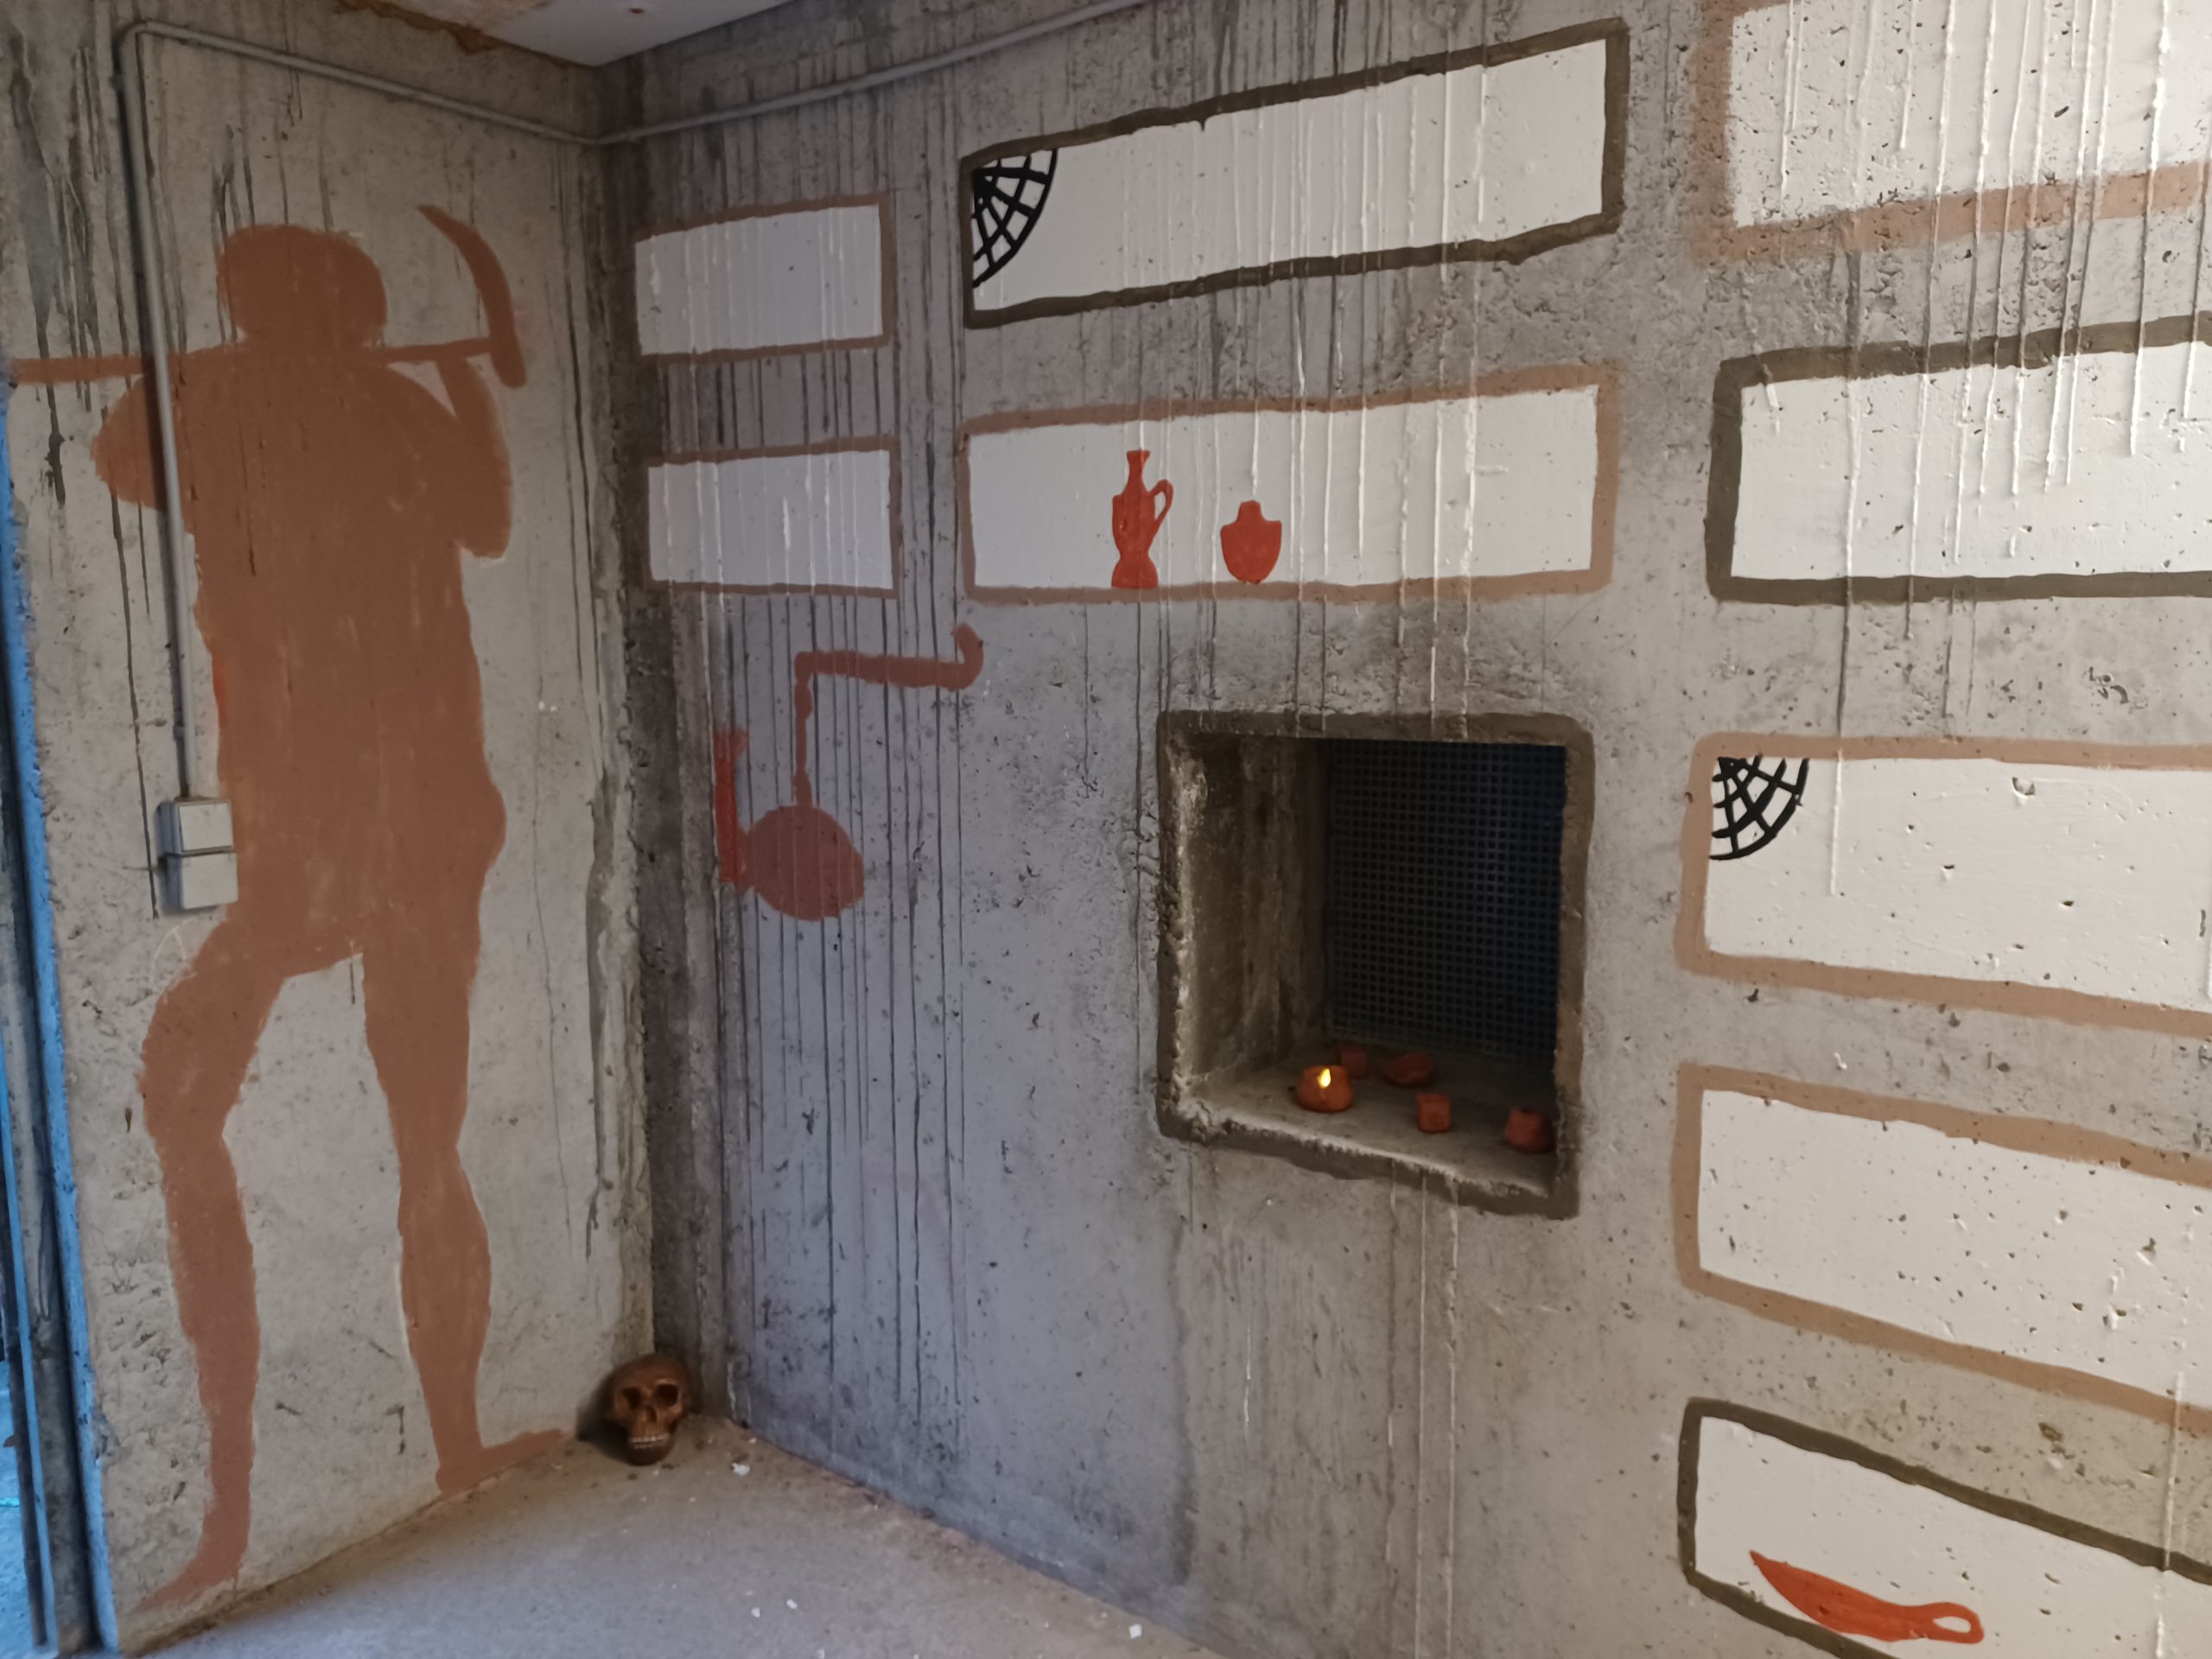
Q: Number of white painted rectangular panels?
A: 9